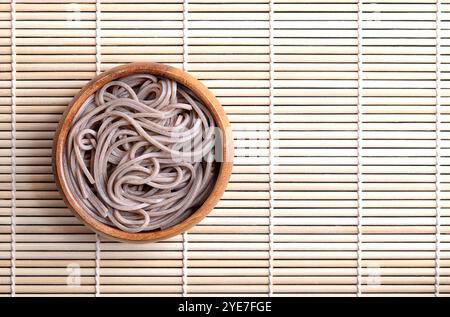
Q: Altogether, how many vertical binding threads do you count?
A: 6